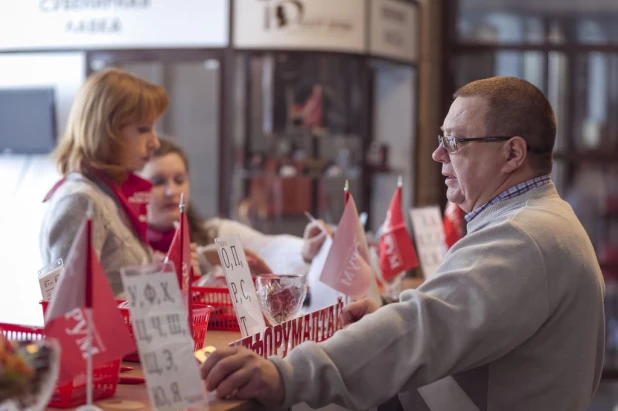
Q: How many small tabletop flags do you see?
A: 5